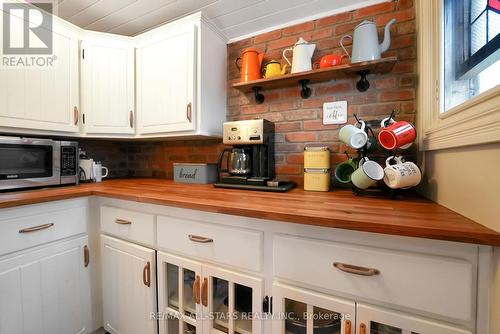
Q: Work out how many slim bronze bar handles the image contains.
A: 13